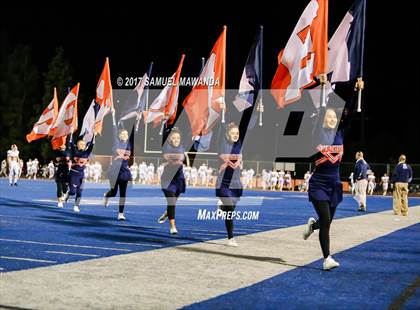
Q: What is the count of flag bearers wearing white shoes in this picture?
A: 6